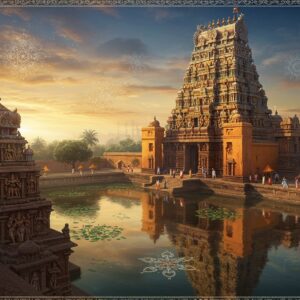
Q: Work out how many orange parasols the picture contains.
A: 4